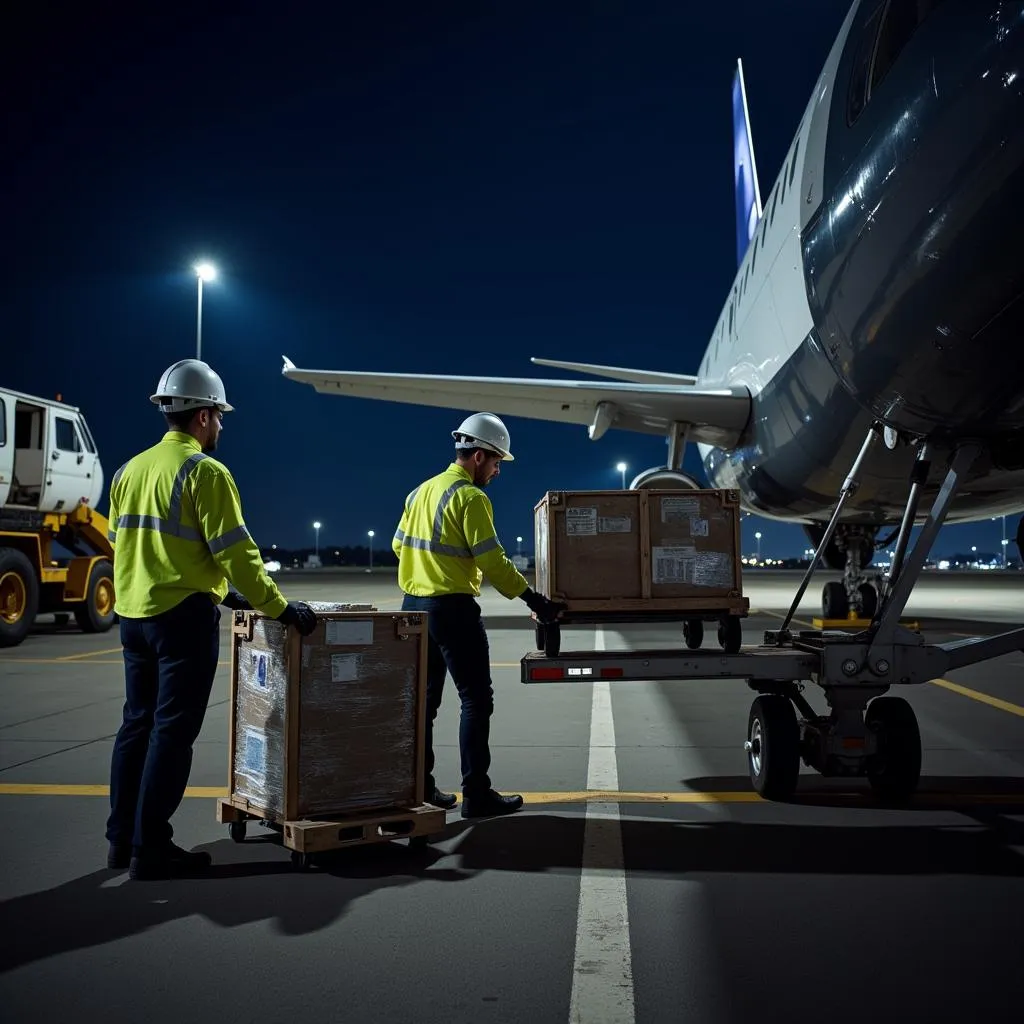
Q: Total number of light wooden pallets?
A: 1